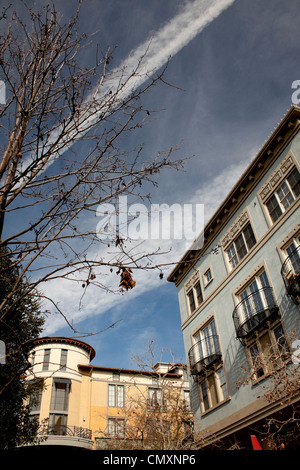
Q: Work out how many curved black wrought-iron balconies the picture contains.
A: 3